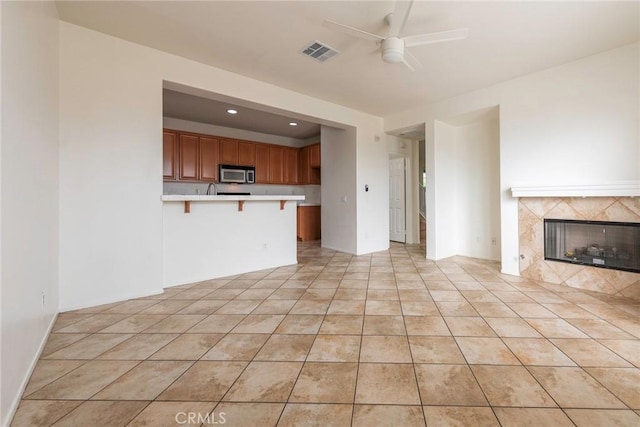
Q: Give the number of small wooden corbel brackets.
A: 3